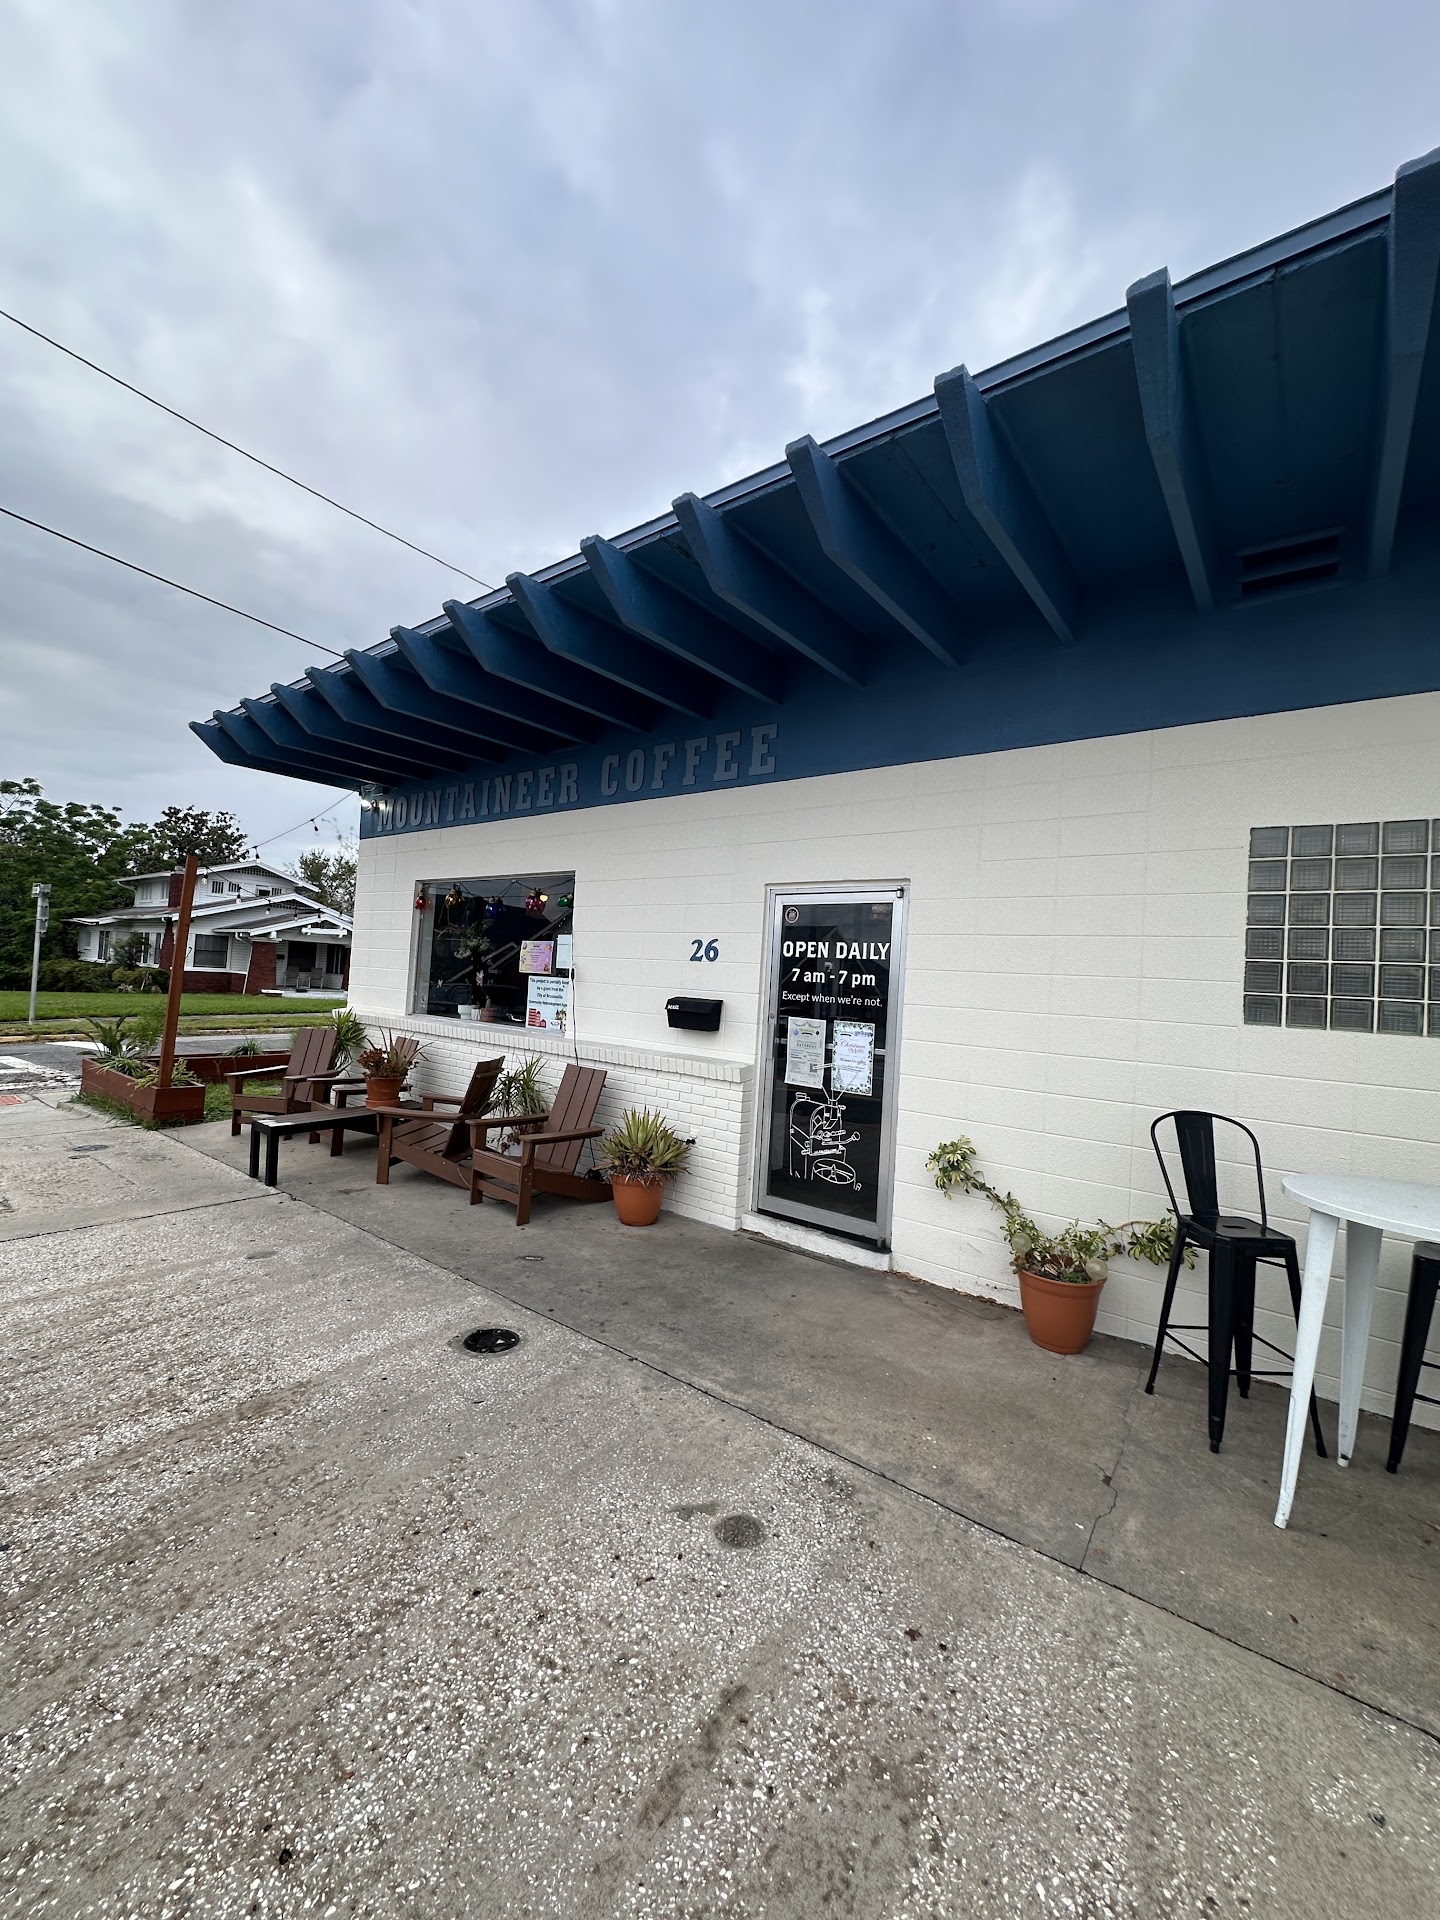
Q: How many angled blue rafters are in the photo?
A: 15